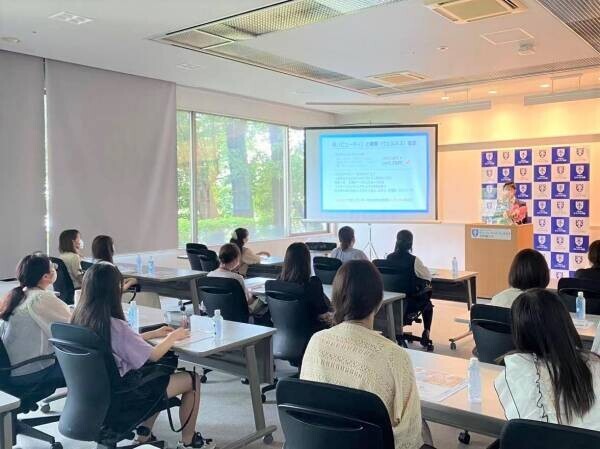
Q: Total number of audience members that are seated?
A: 13